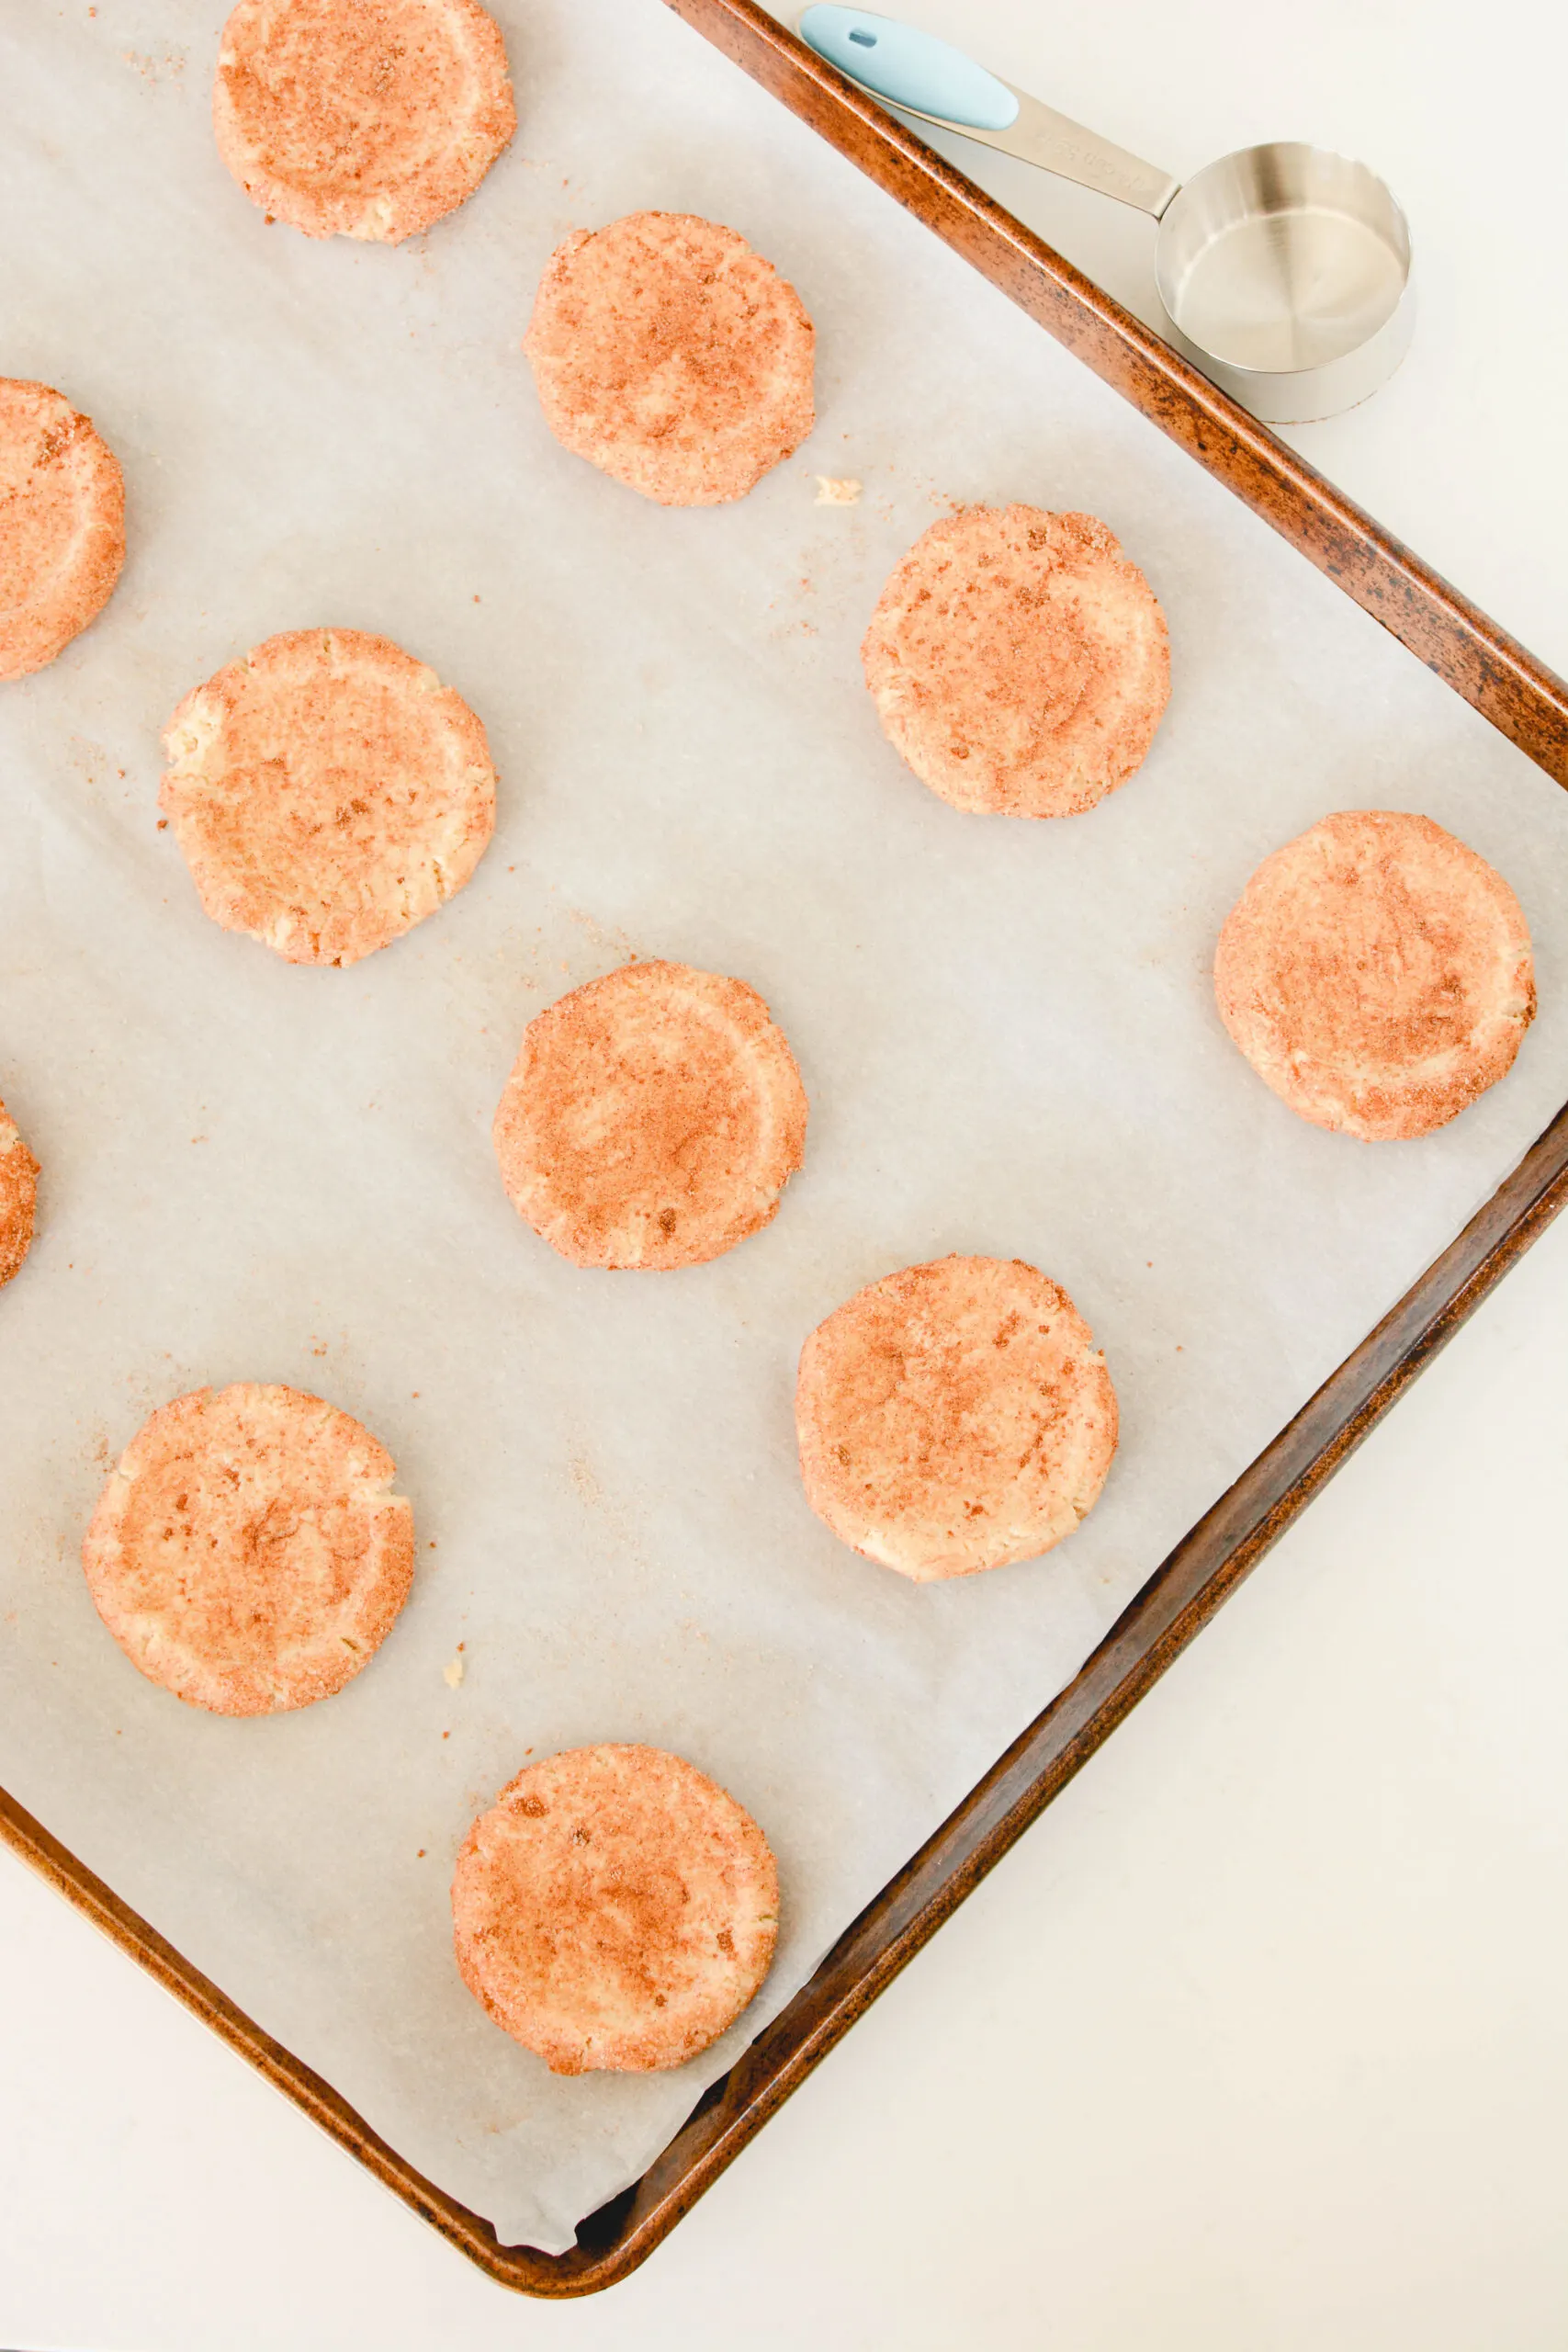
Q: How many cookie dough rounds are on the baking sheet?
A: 11